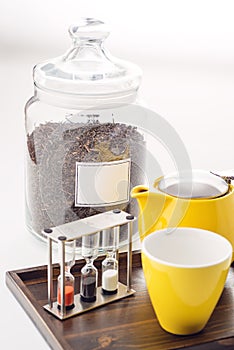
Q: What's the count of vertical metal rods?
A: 4